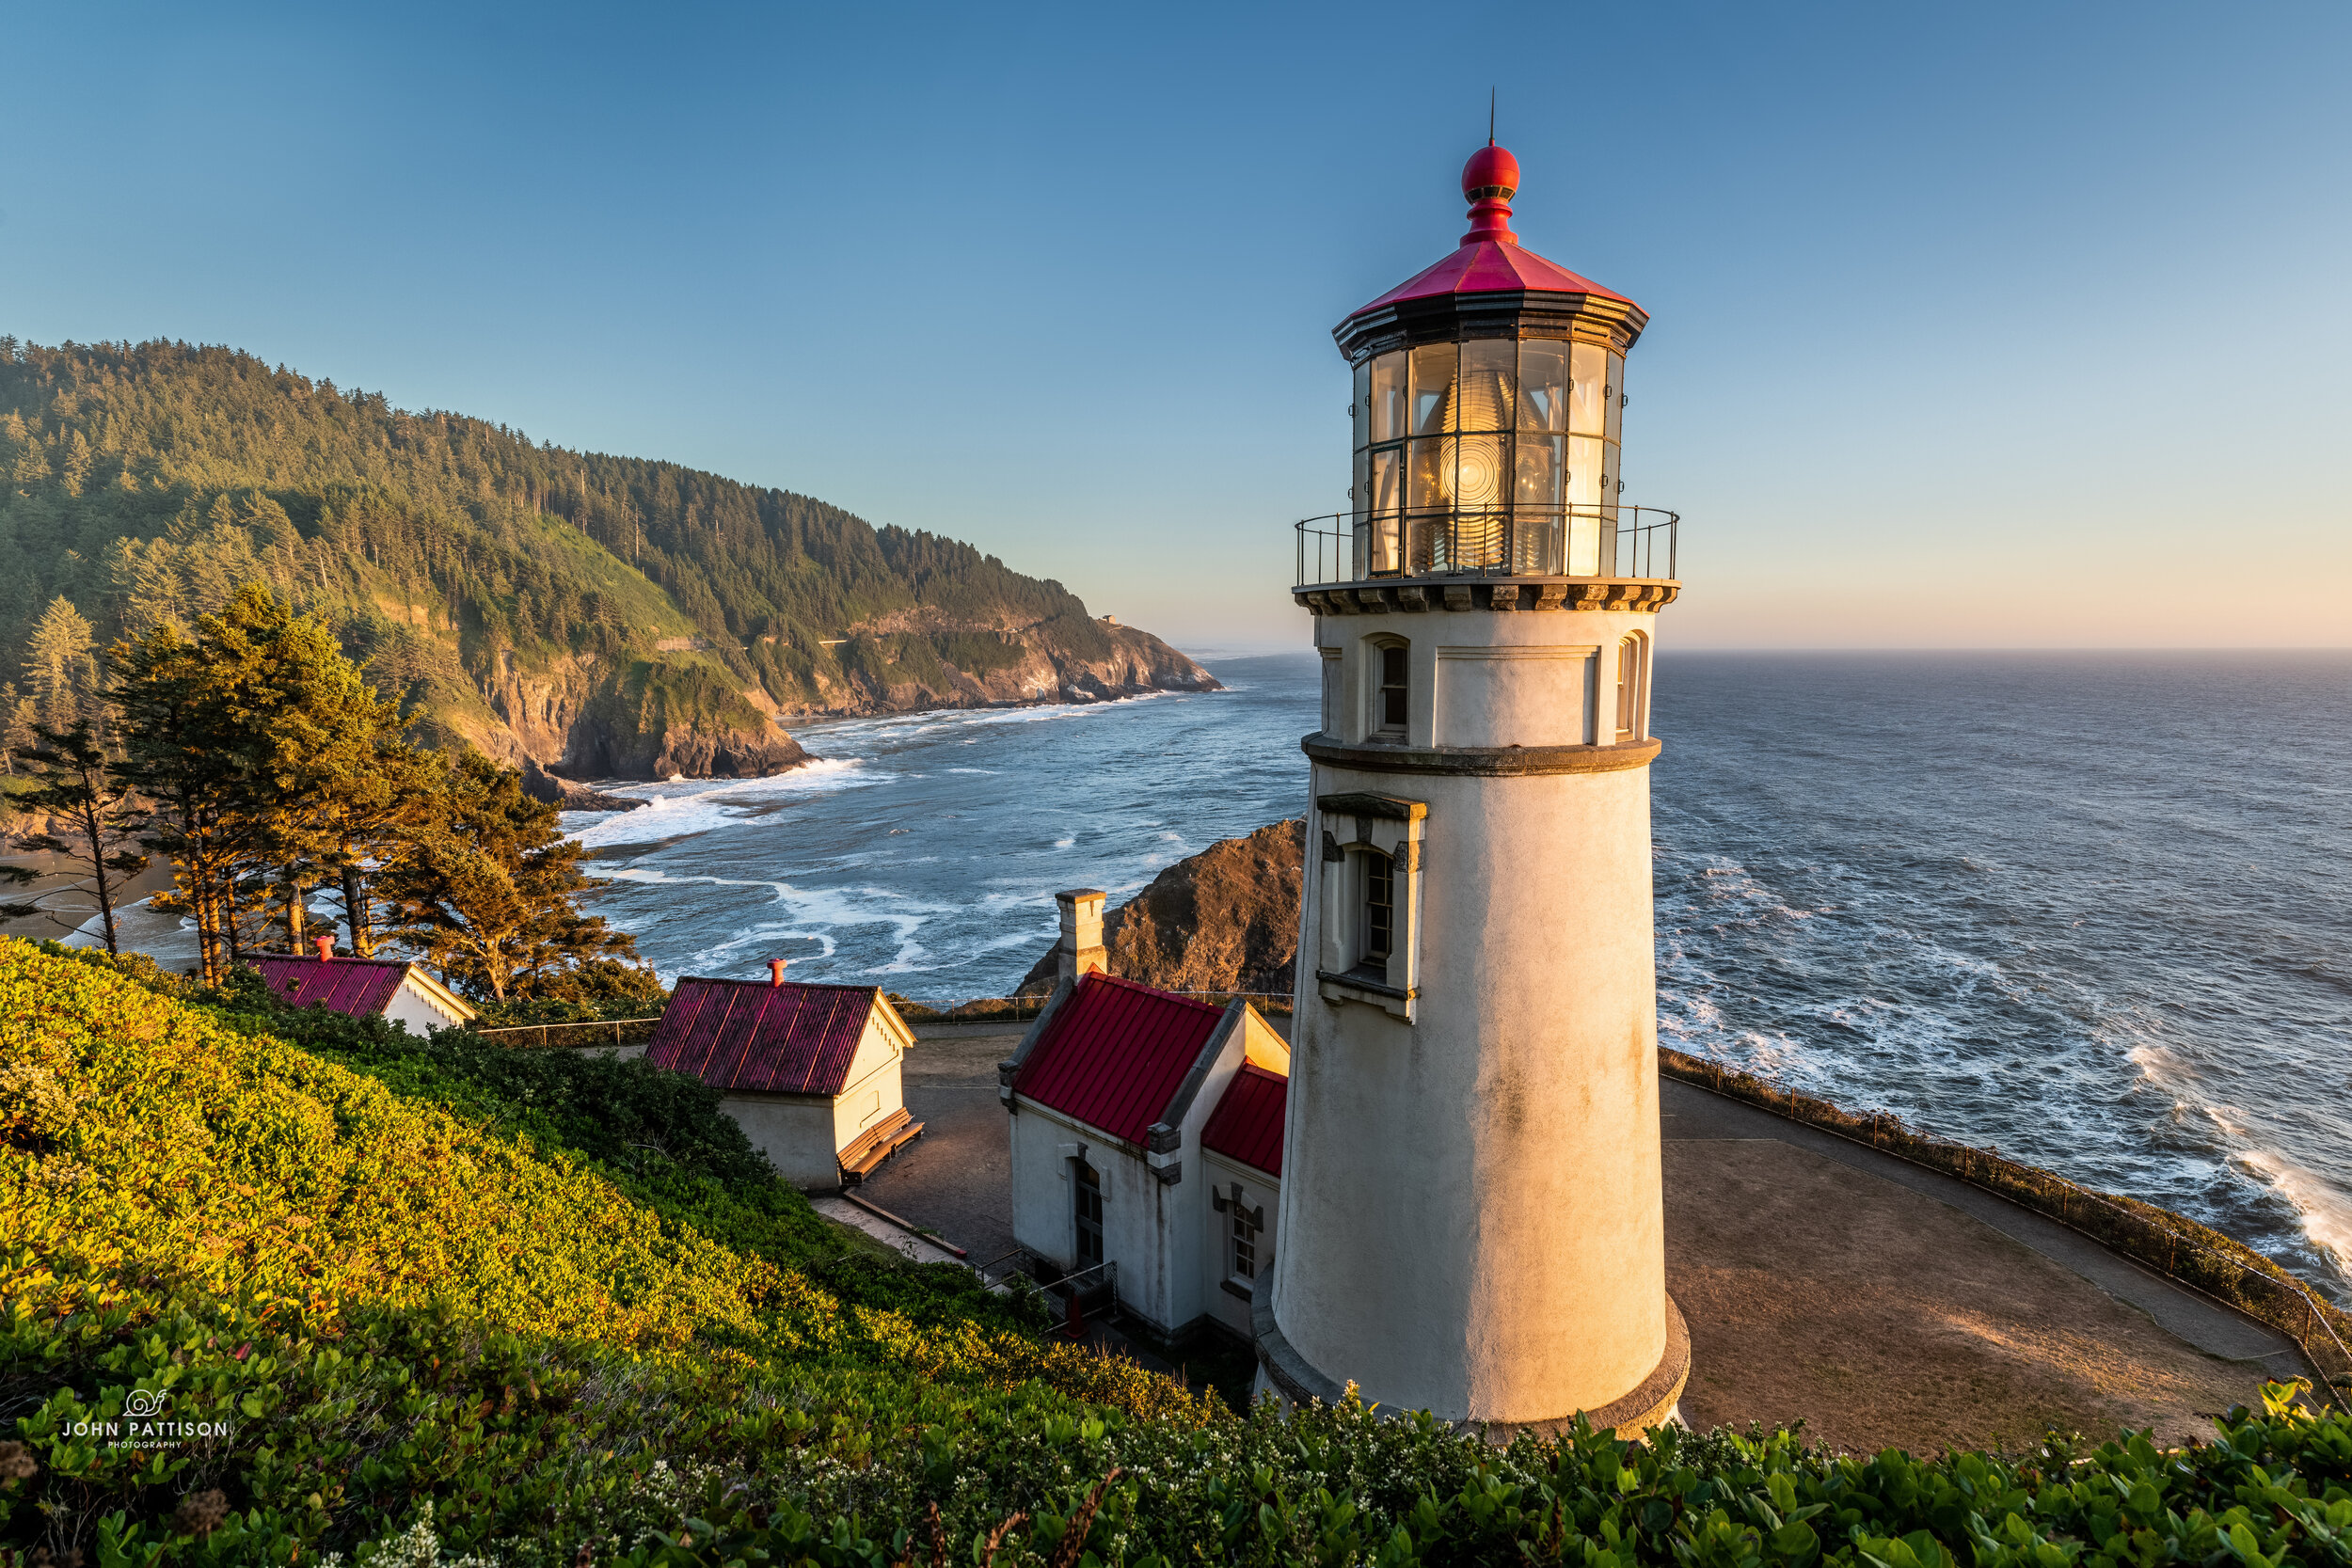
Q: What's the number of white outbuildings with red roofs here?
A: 3